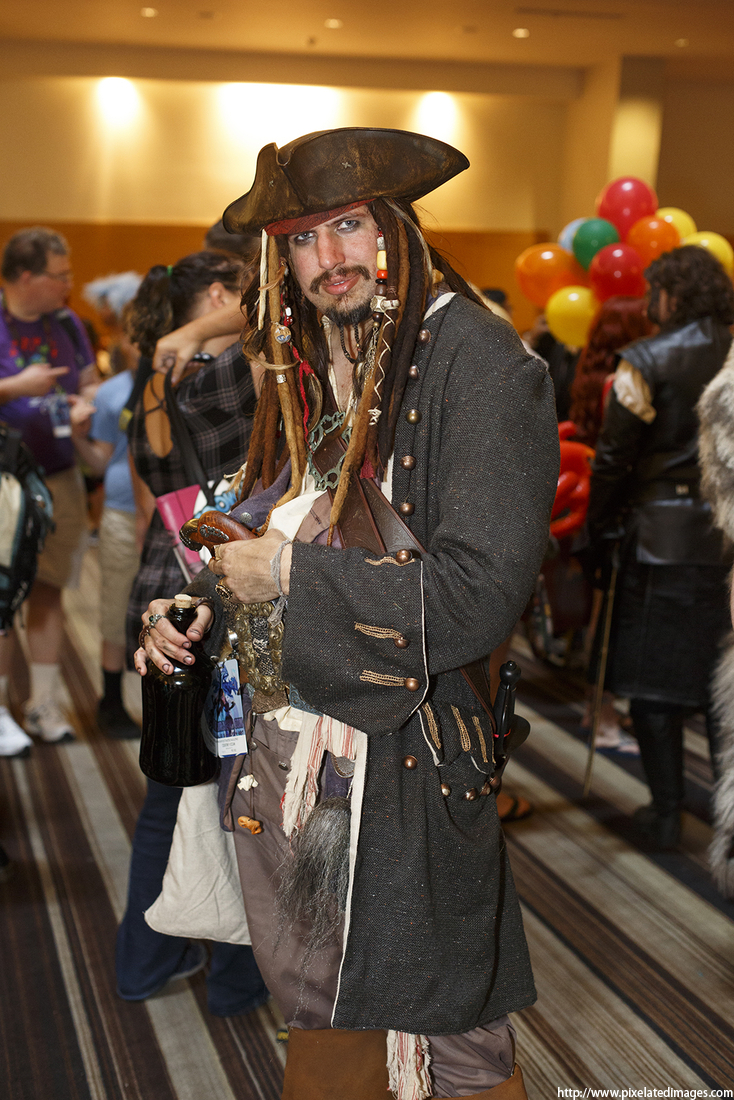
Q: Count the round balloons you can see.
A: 9